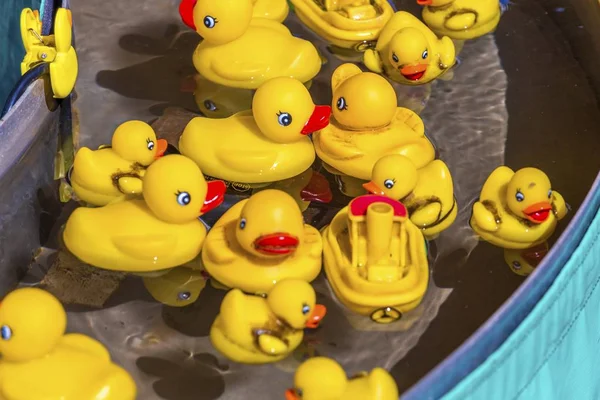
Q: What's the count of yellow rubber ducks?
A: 13